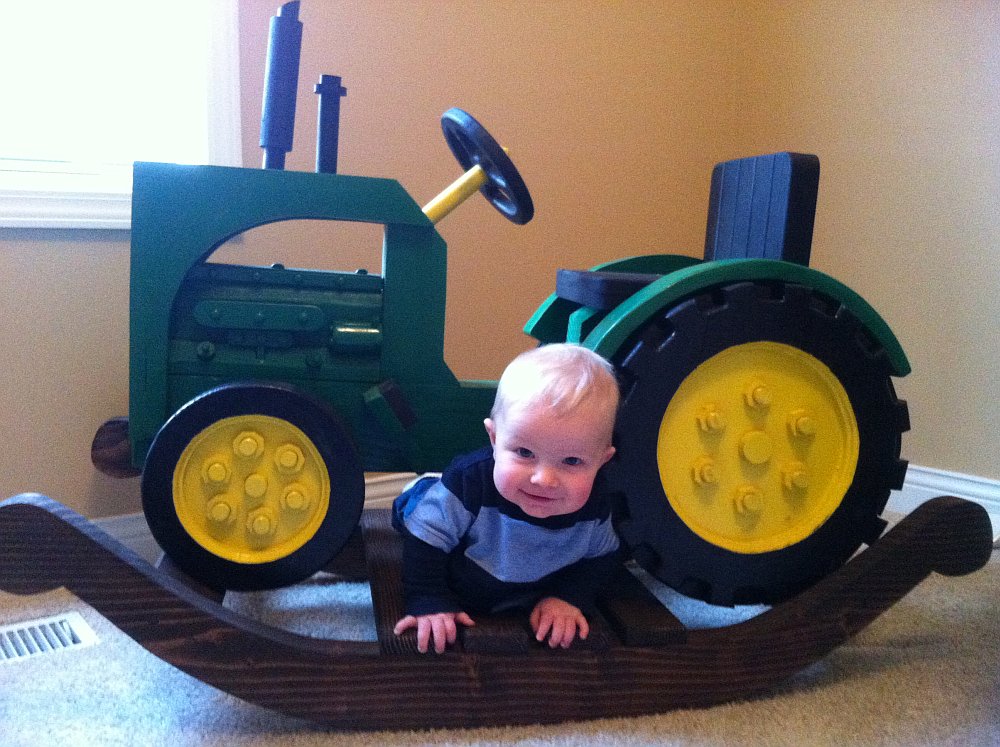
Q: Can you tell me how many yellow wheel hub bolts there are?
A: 12